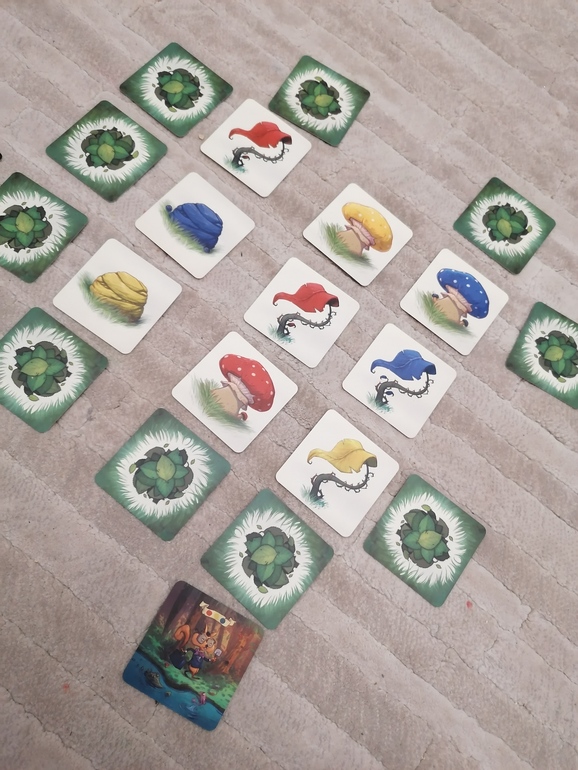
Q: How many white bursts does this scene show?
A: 10